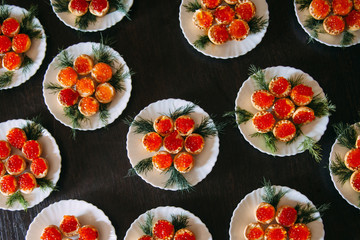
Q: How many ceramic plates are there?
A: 12